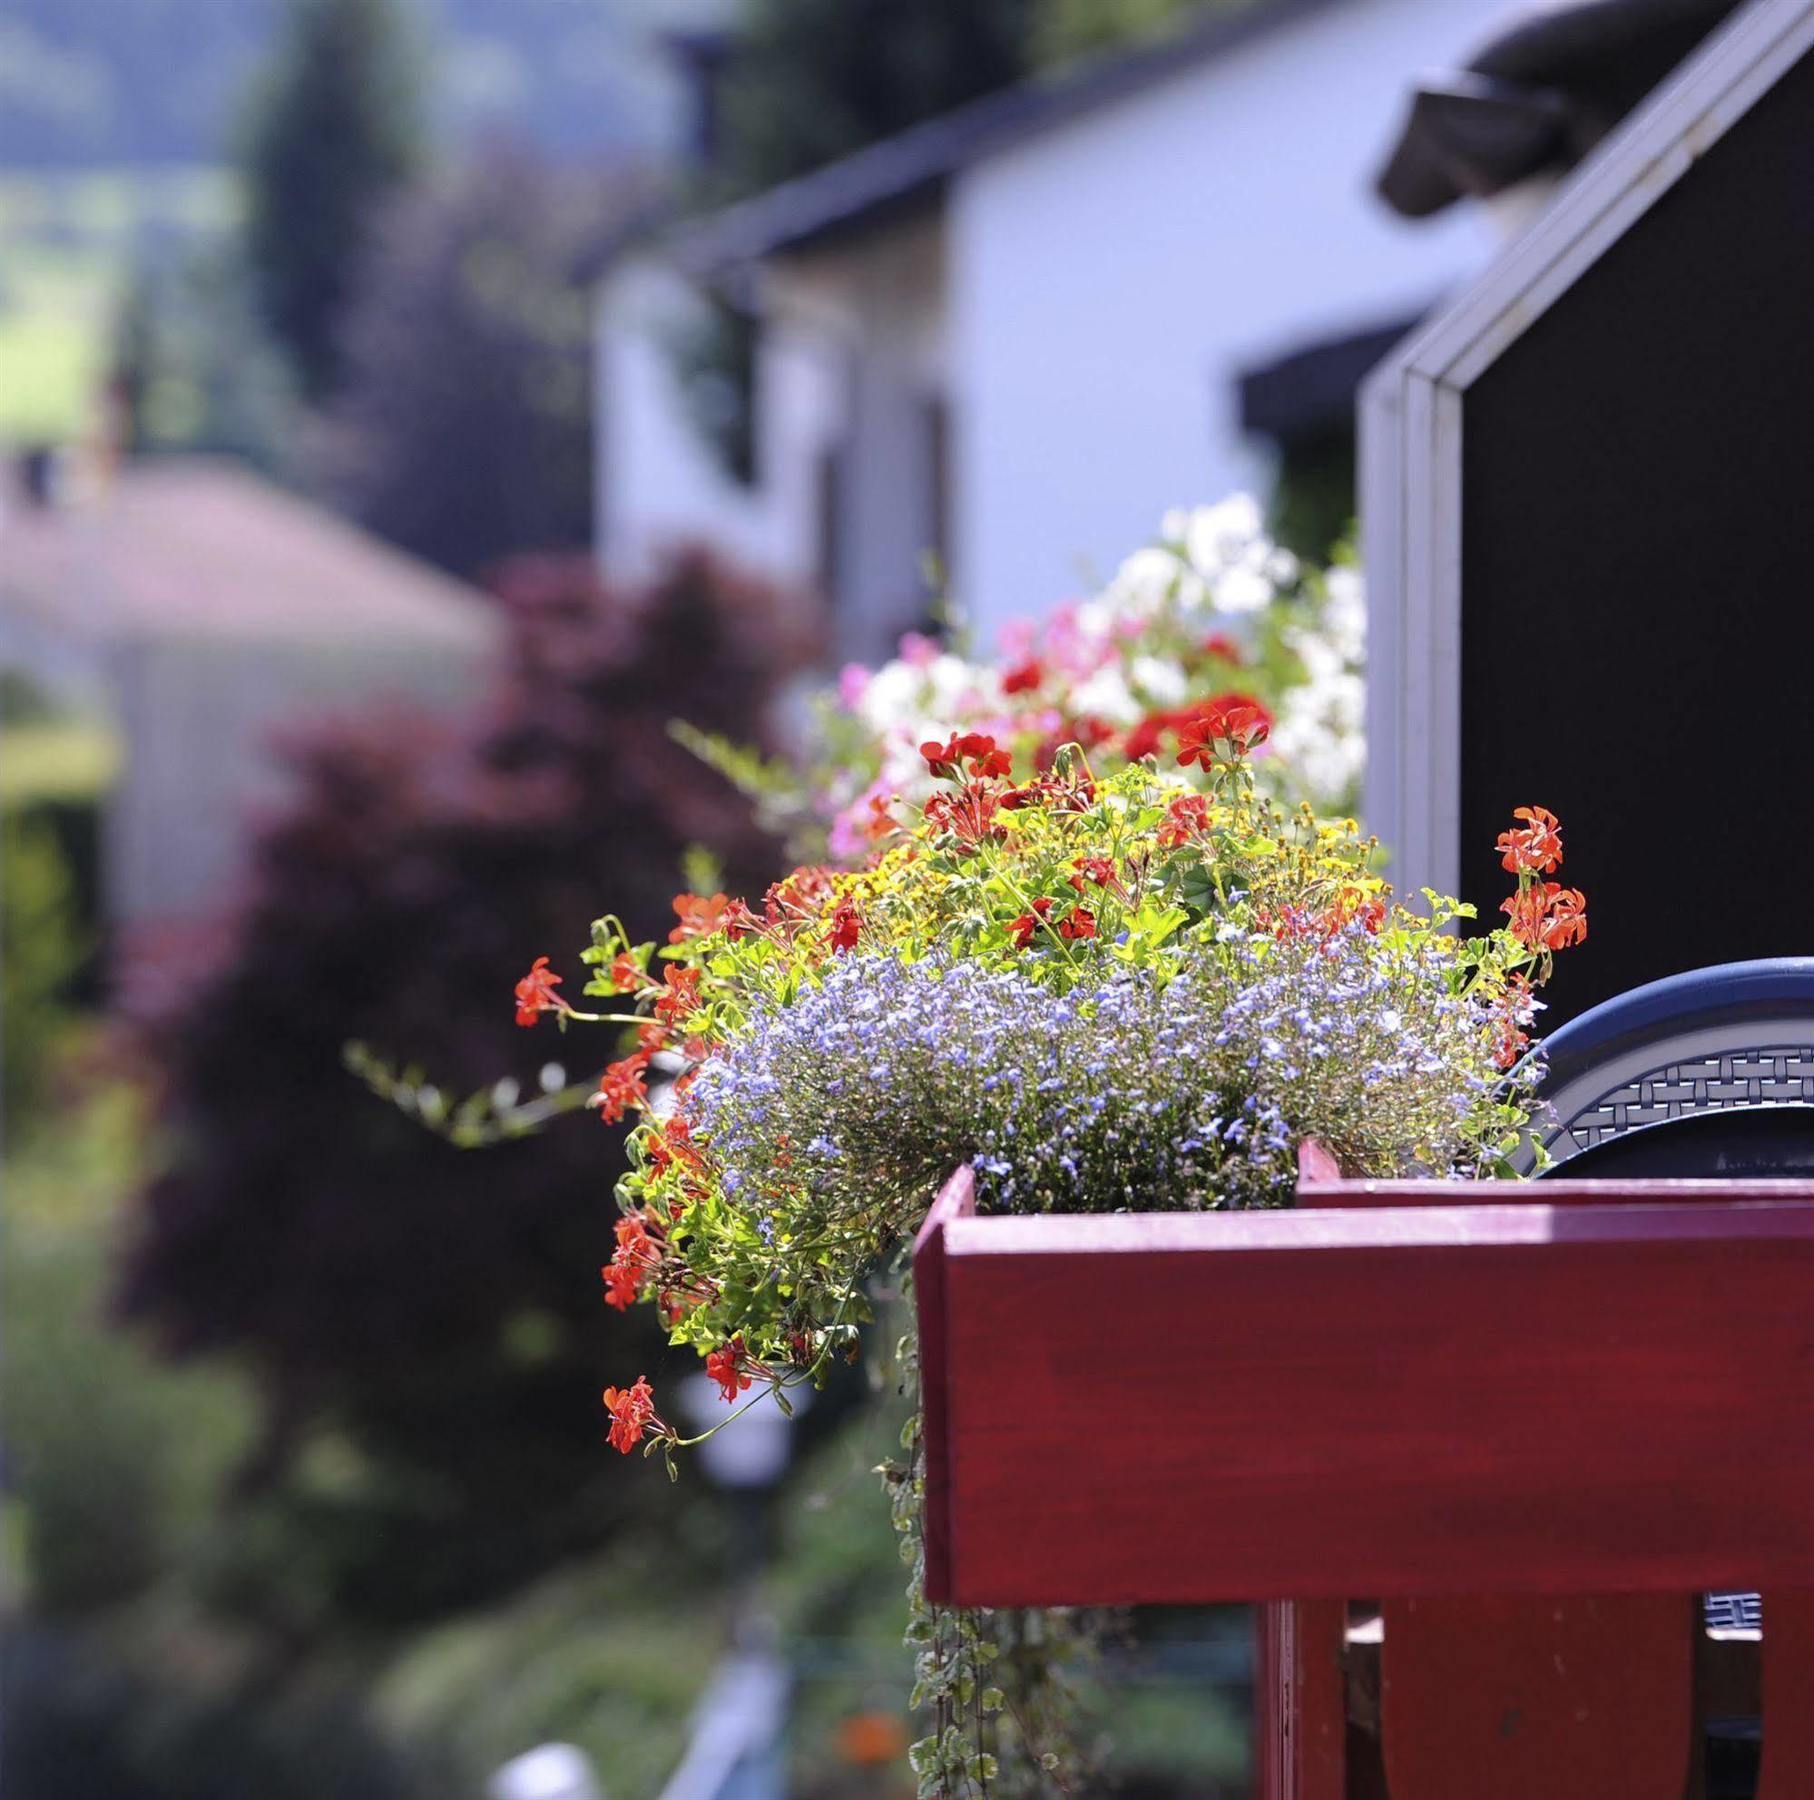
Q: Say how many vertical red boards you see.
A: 3